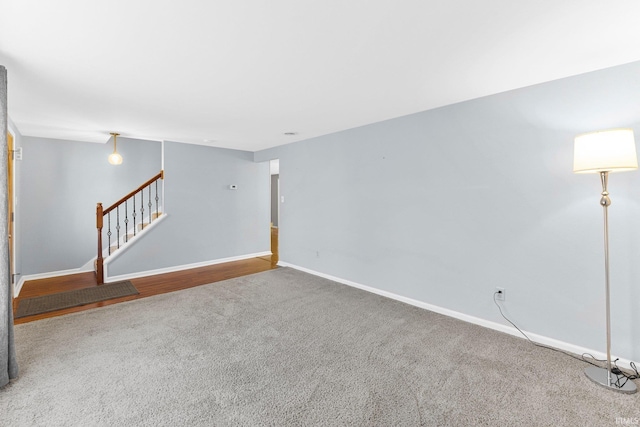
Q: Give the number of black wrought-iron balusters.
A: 7